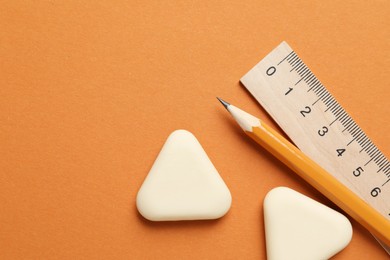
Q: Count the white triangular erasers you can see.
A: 2